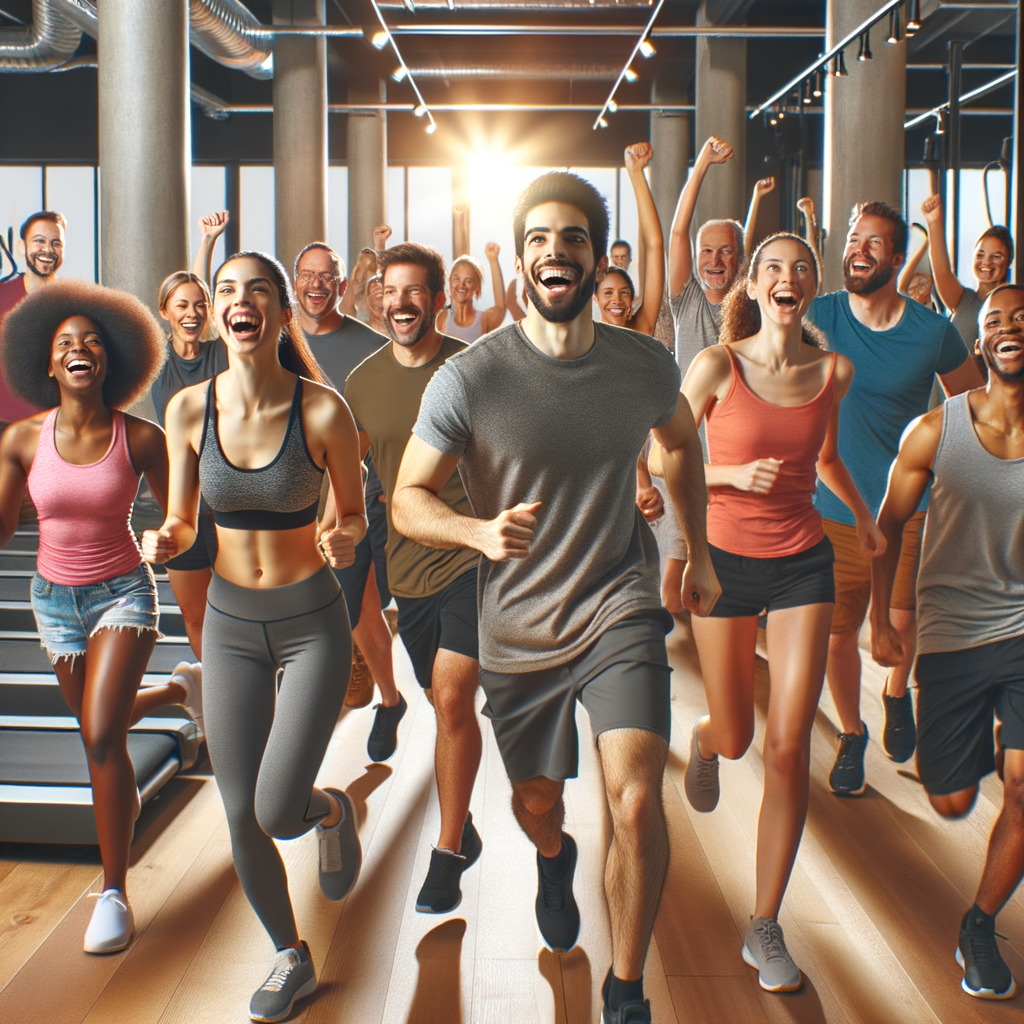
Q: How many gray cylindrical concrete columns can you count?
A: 6